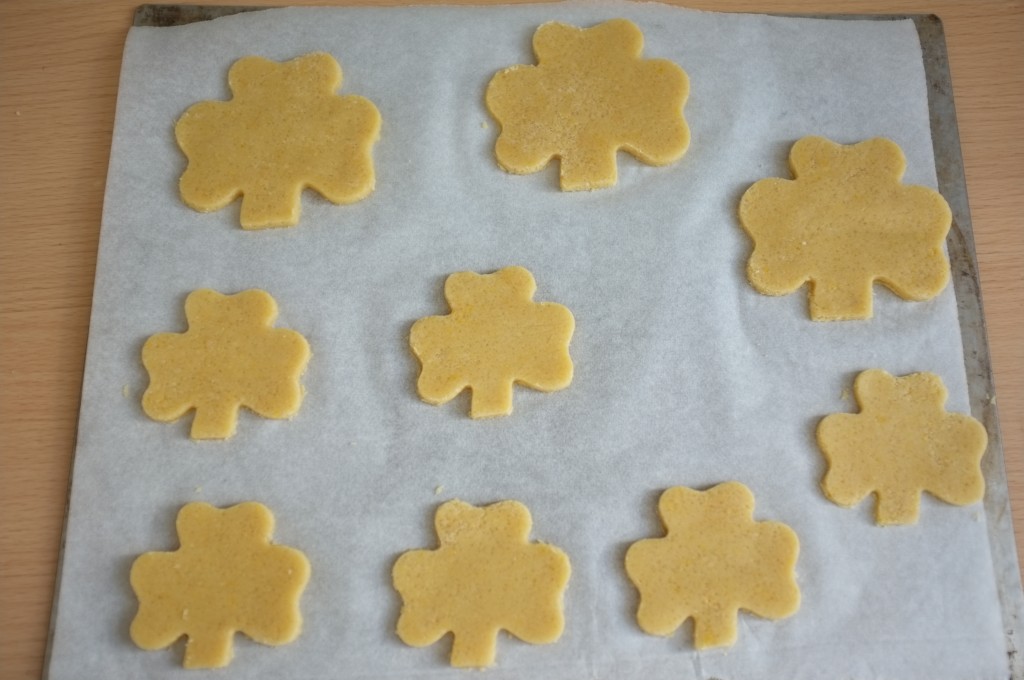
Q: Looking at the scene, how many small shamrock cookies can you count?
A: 6